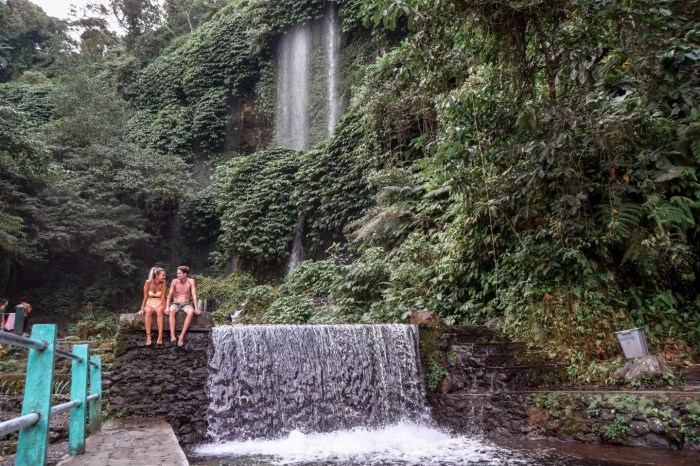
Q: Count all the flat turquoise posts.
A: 3